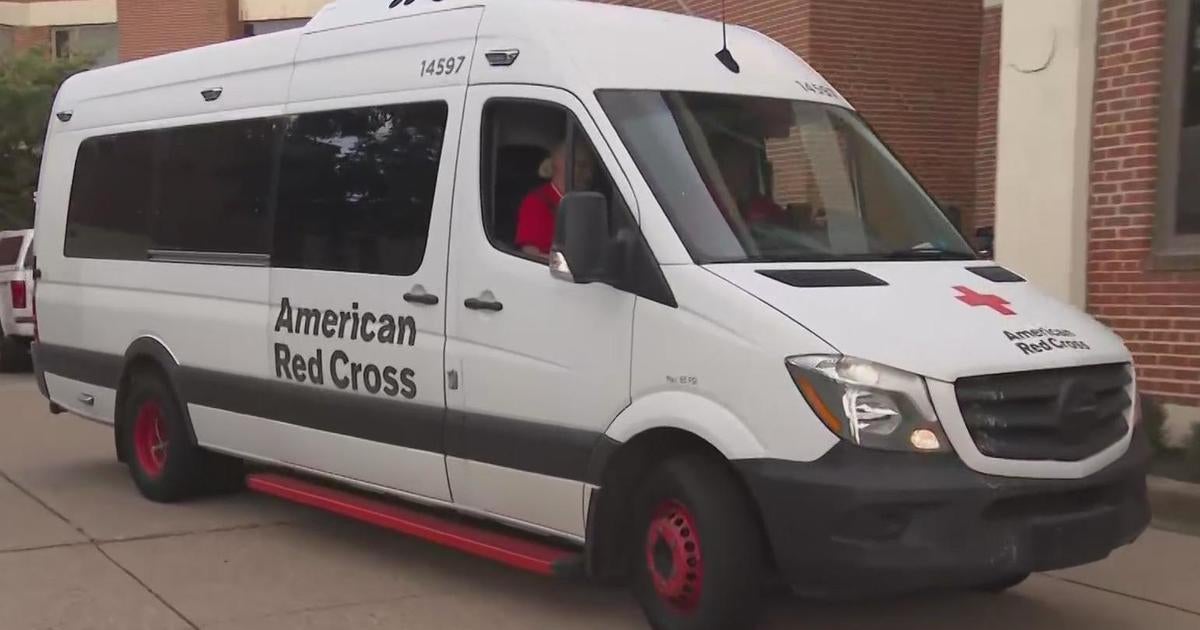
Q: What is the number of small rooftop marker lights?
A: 3